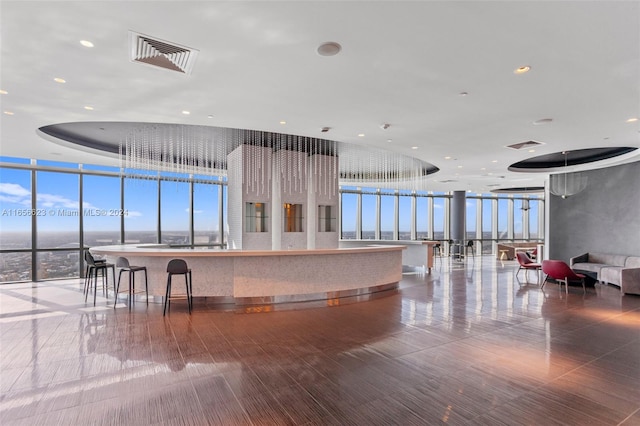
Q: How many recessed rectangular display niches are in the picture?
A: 3